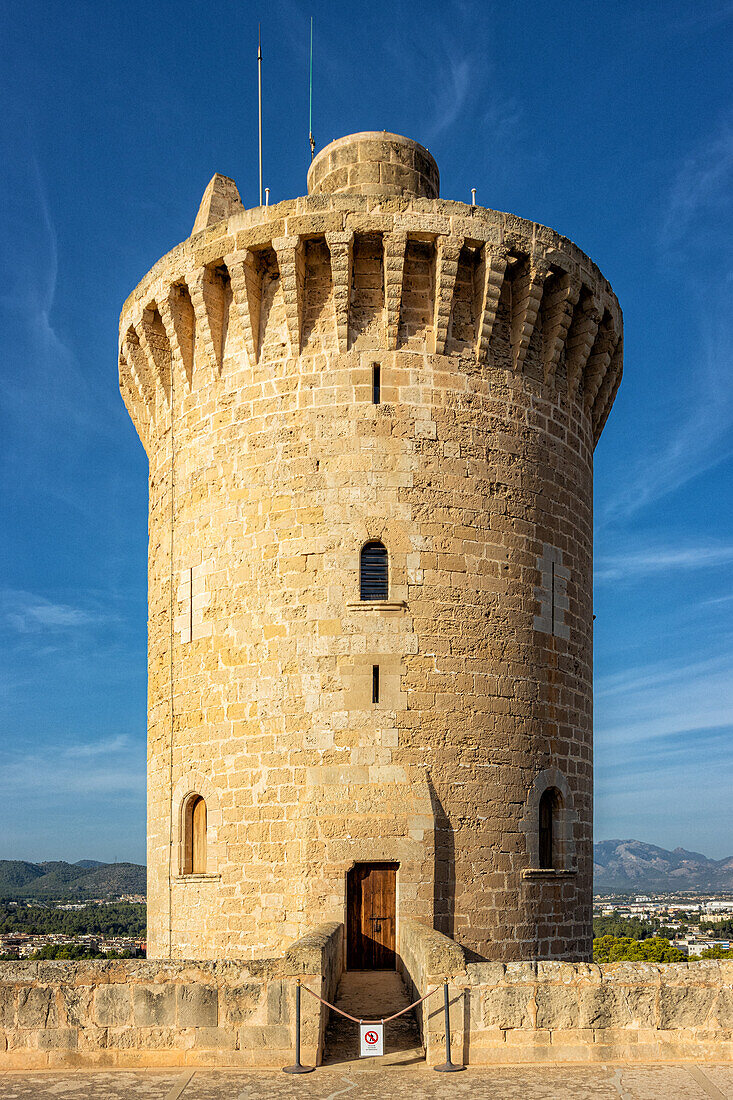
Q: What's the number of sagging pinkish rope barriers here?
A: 1